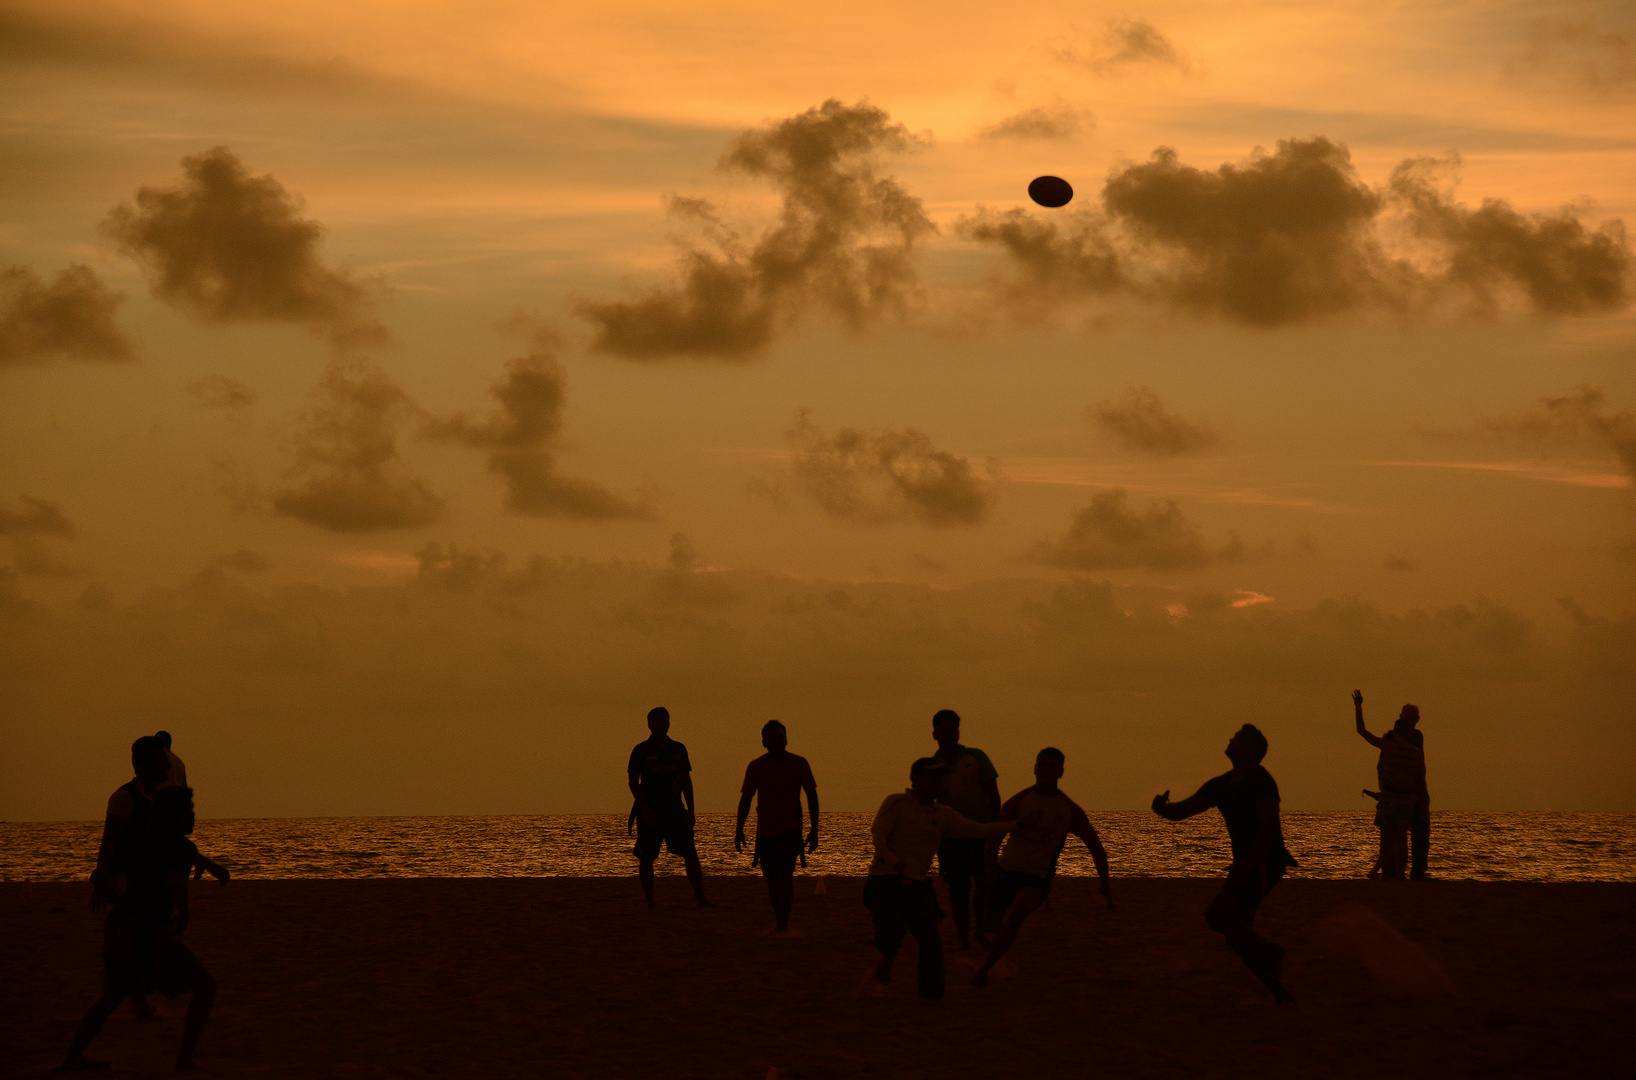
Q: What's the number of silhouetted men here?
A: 11